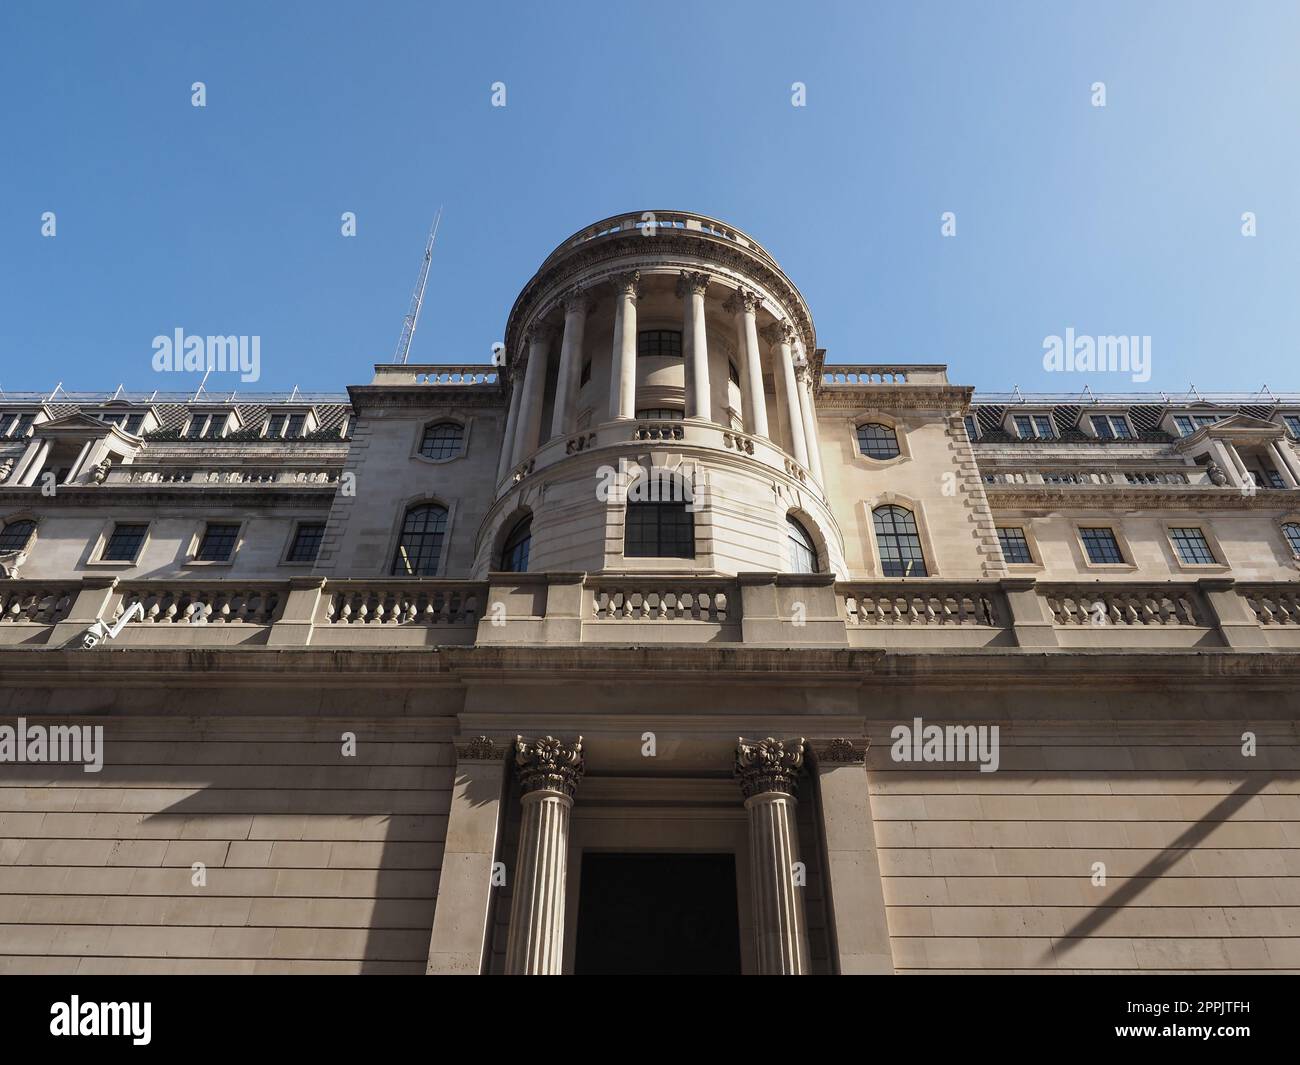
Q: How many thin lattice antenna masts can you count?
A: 1